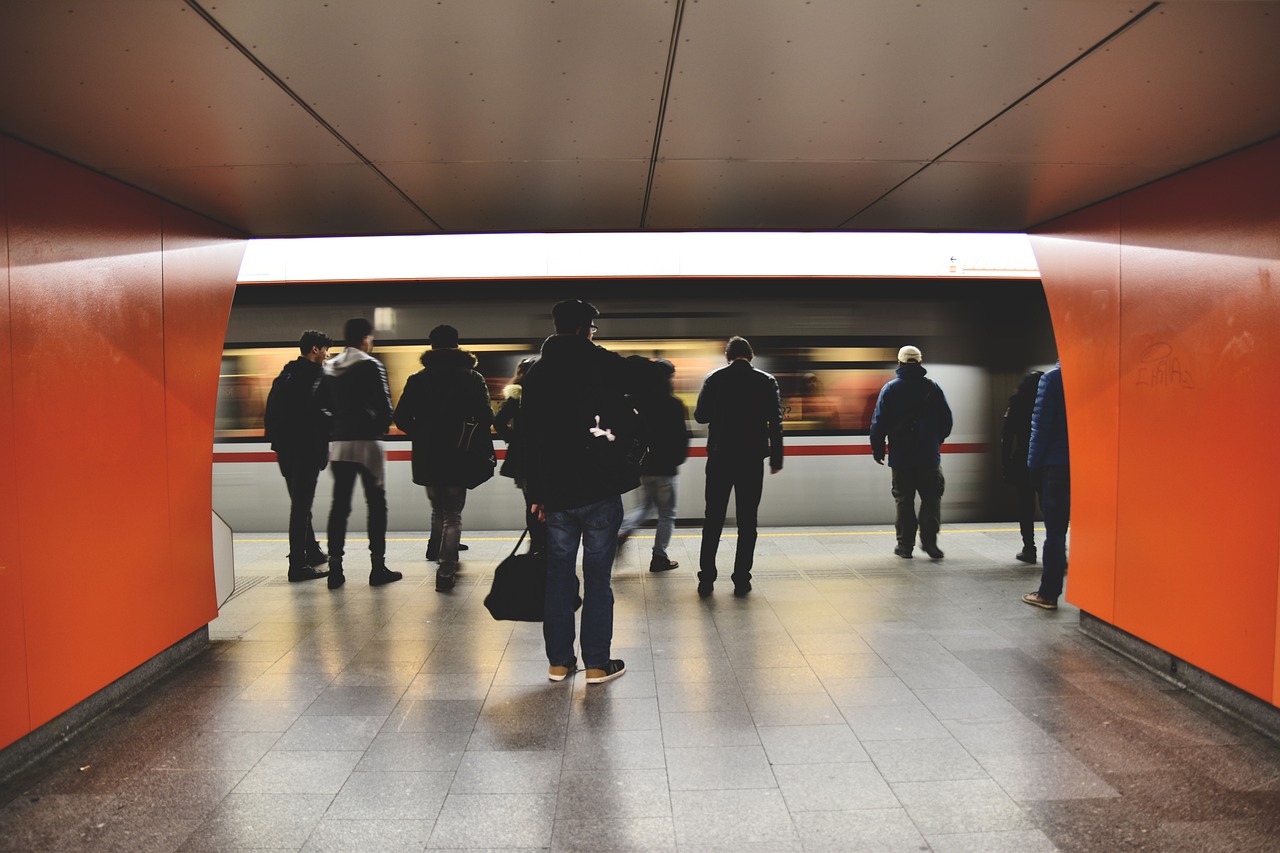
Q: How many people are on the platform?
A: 10